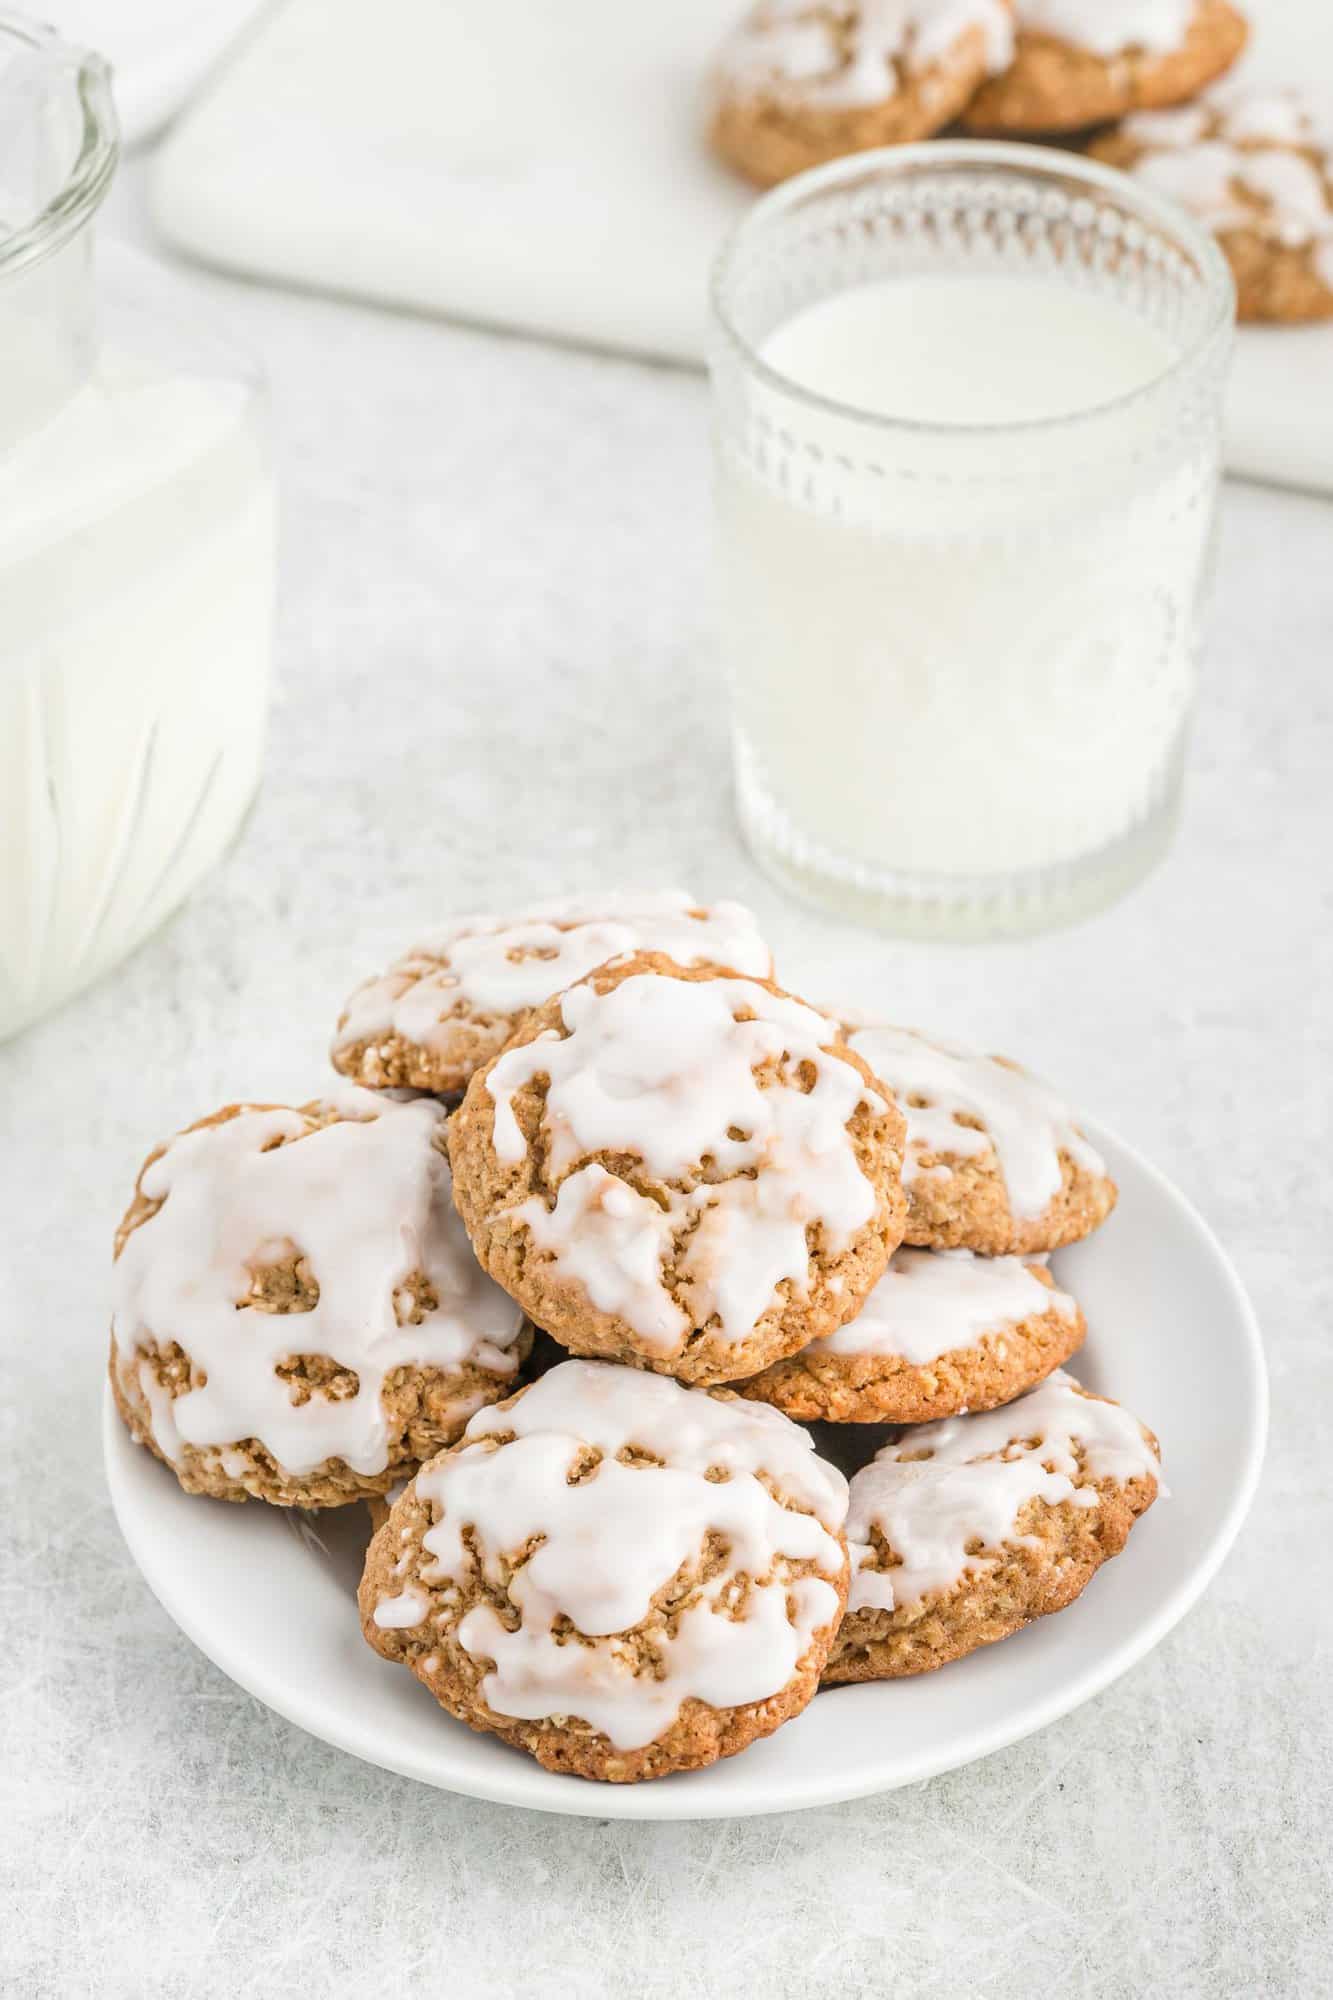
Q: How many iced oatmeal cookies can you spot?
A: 10